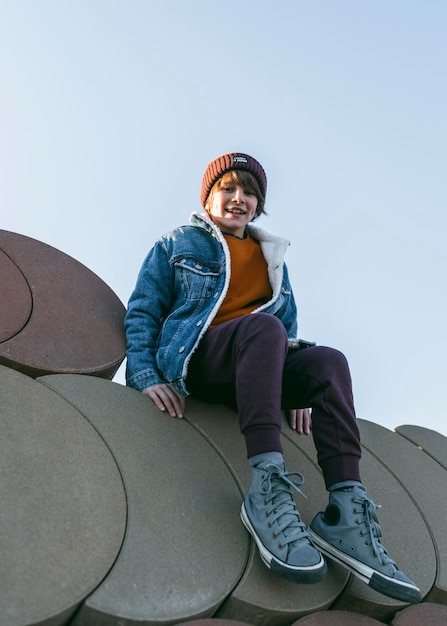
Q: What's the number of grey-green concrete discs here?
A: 6